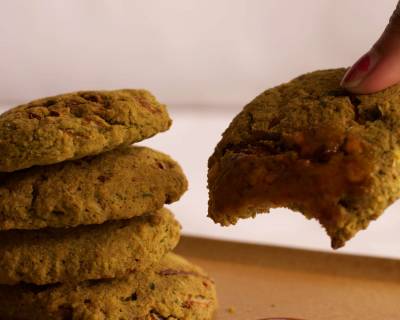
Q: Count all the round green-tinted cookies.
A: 5